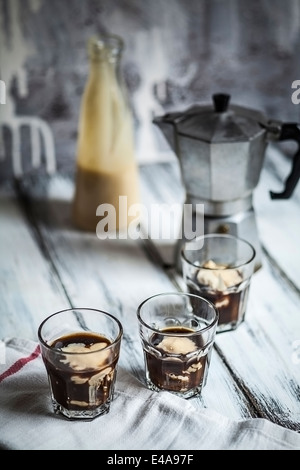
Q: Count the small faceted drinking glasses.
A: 3